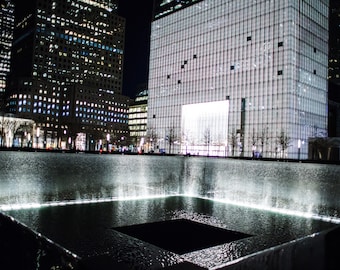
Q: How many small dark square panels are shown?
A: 13